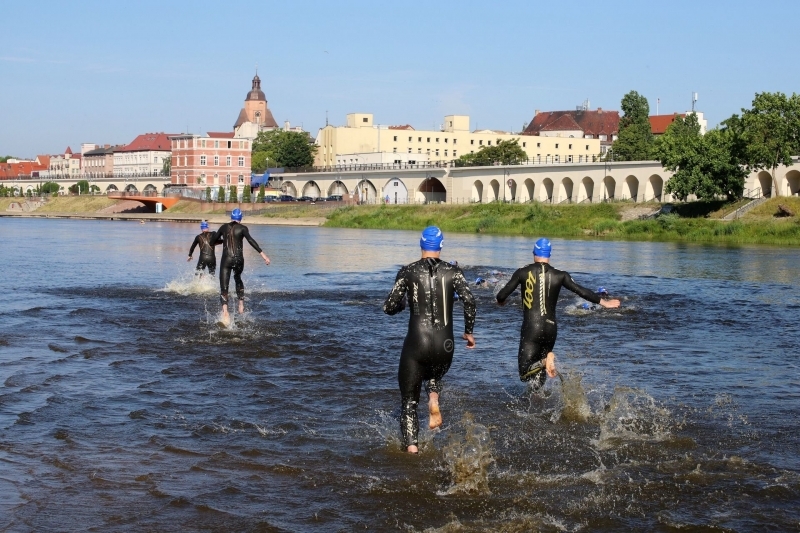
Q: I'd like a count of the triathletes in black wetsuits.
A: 4